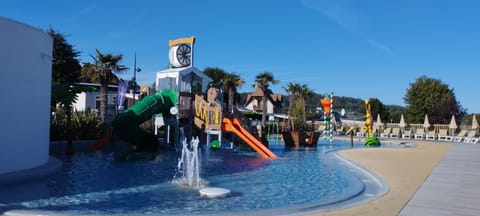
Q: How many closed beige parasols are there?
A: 5